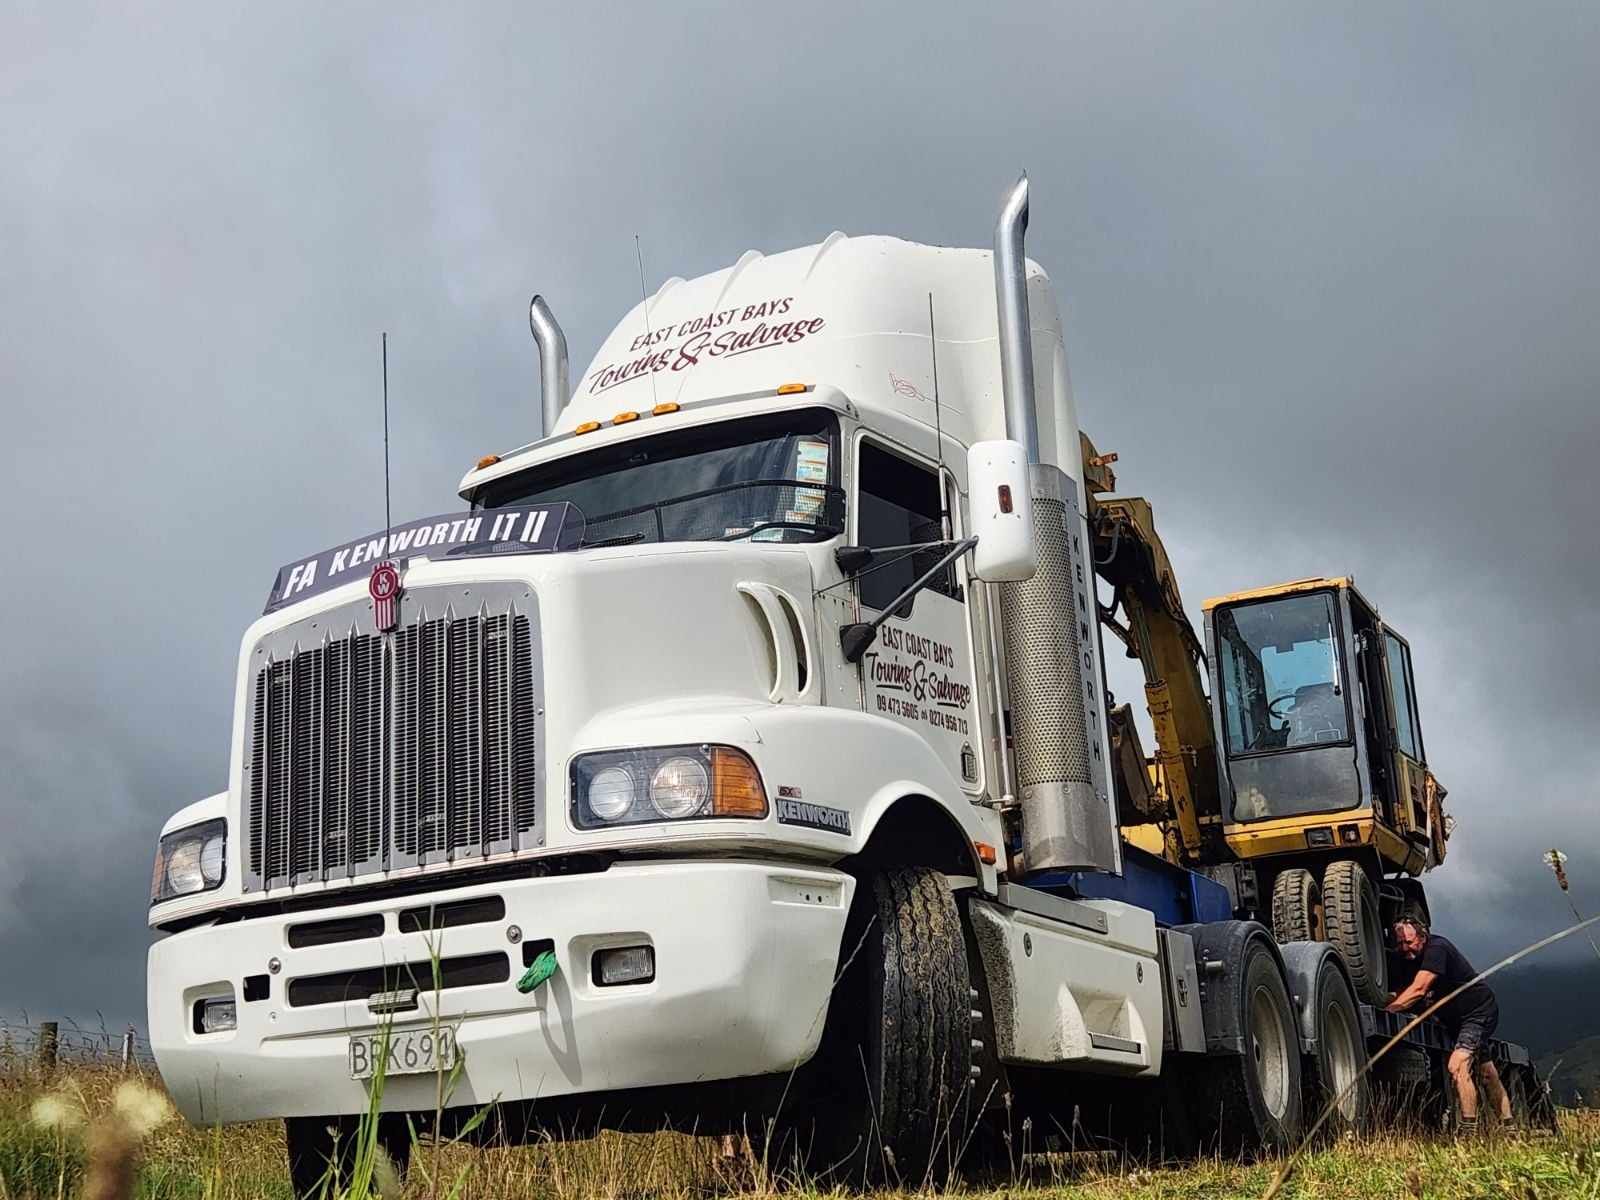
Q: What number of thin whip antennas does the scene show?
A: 3